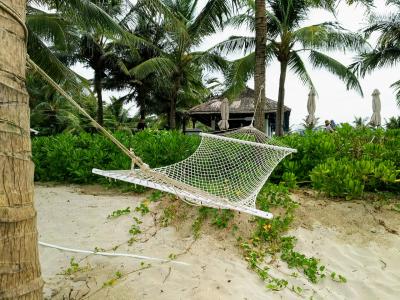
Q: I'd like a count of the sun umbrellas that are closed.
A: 3